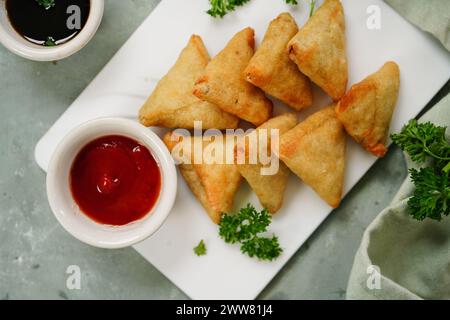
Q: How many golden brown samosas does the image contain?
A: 8